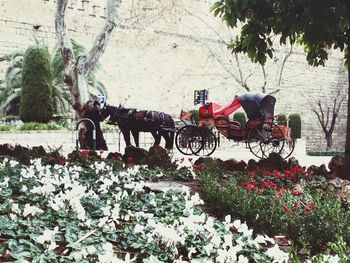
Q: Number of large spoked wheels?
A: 4